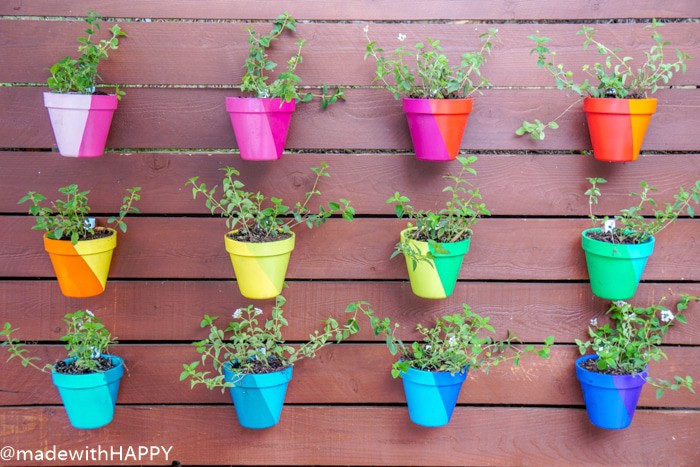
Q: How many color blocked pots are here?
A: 12